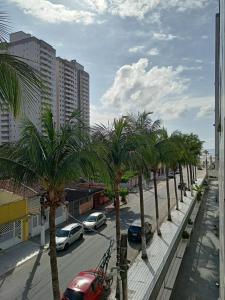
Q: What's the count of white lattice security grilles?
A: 2